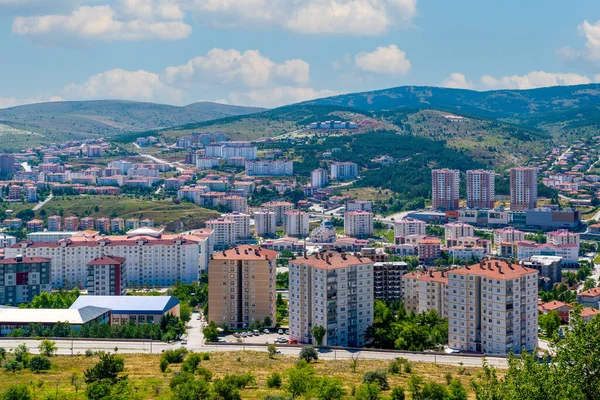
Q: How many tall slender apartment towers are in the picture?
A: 3